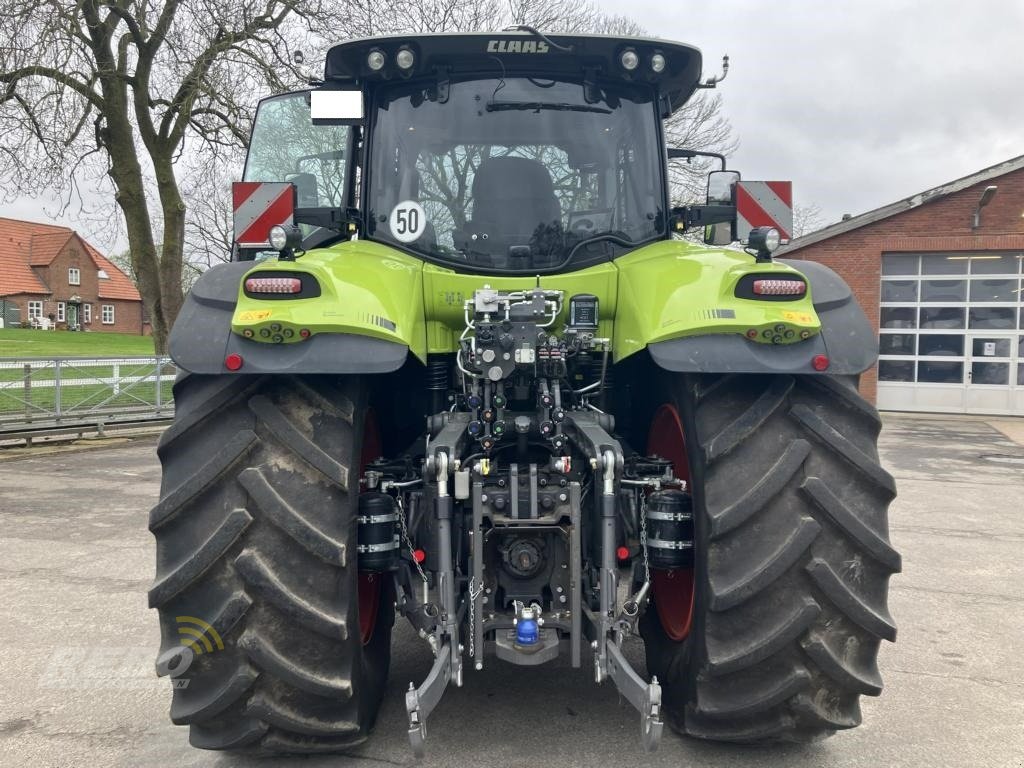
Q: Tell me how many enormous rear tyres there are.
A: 2